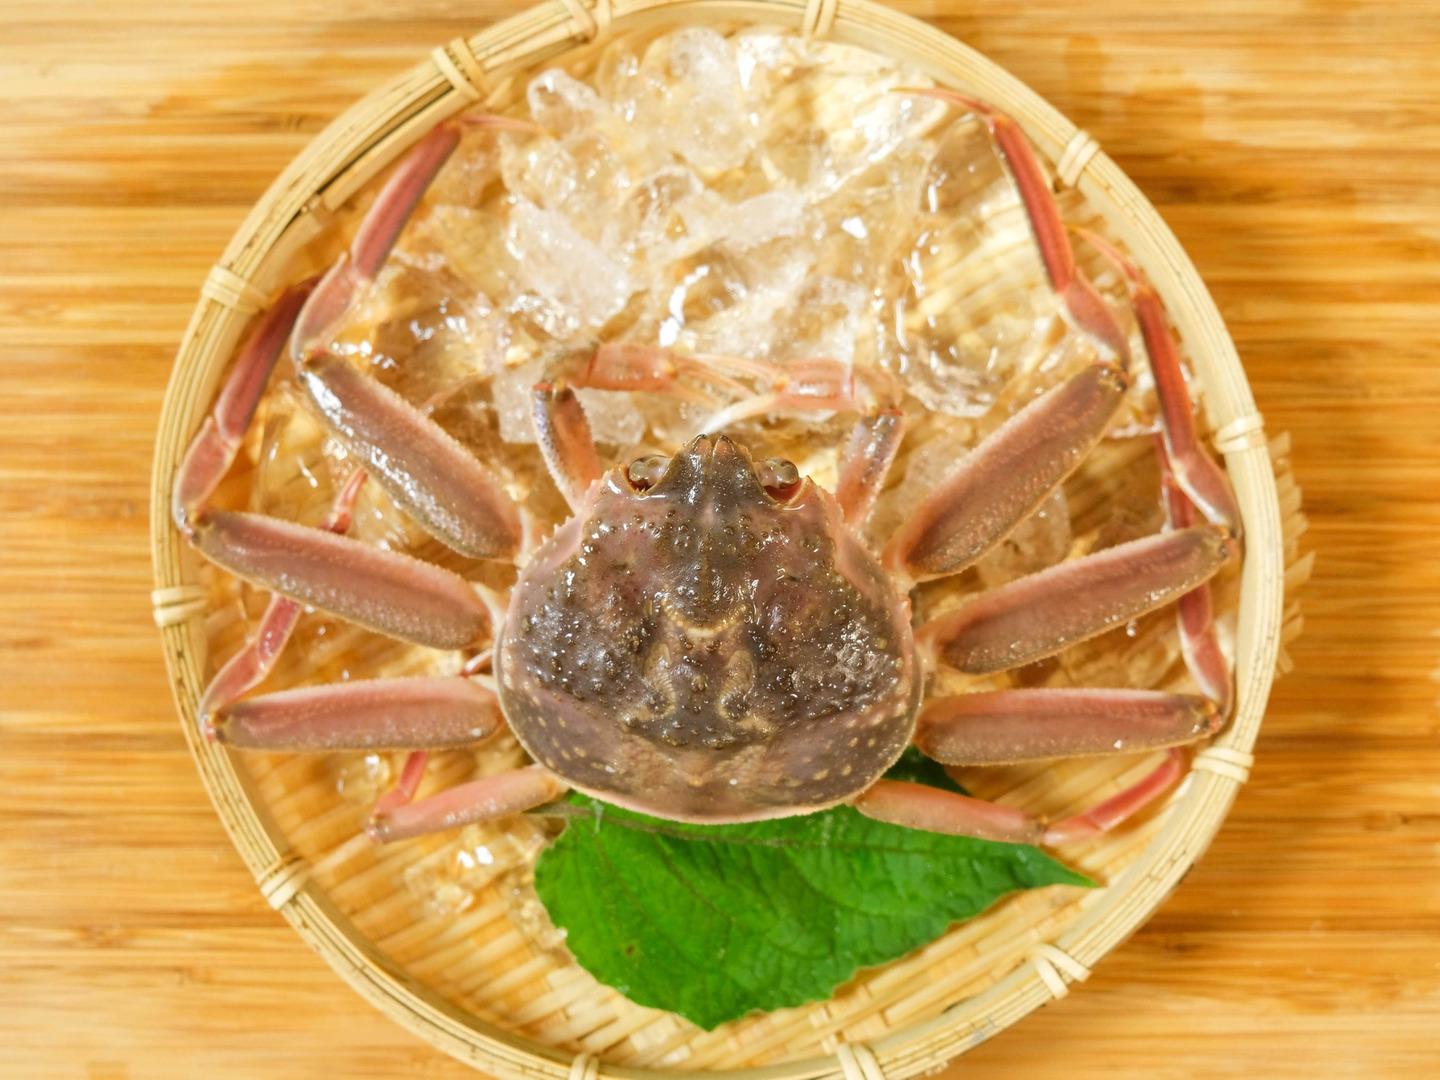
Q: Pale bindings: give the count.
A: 12